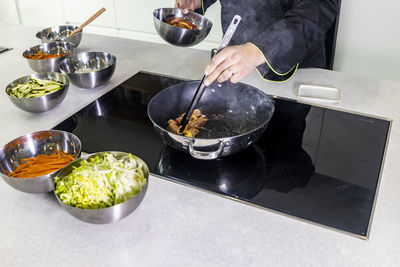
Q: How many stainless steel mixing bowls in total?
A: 7